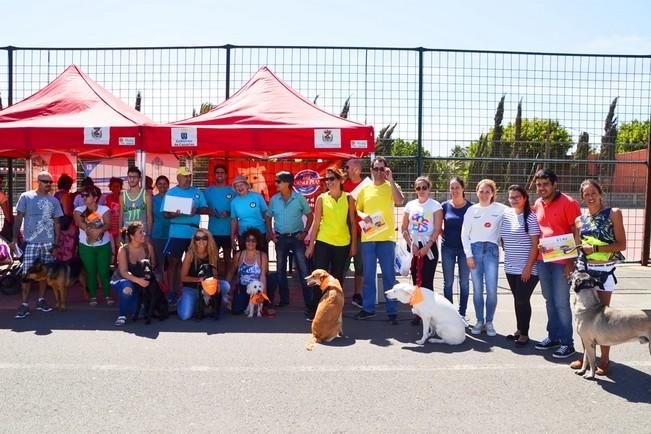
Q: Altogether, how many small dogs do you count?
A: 2